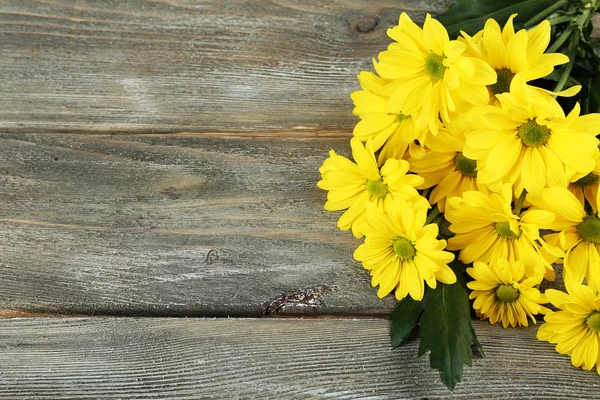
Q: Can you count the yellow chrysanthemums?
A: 12